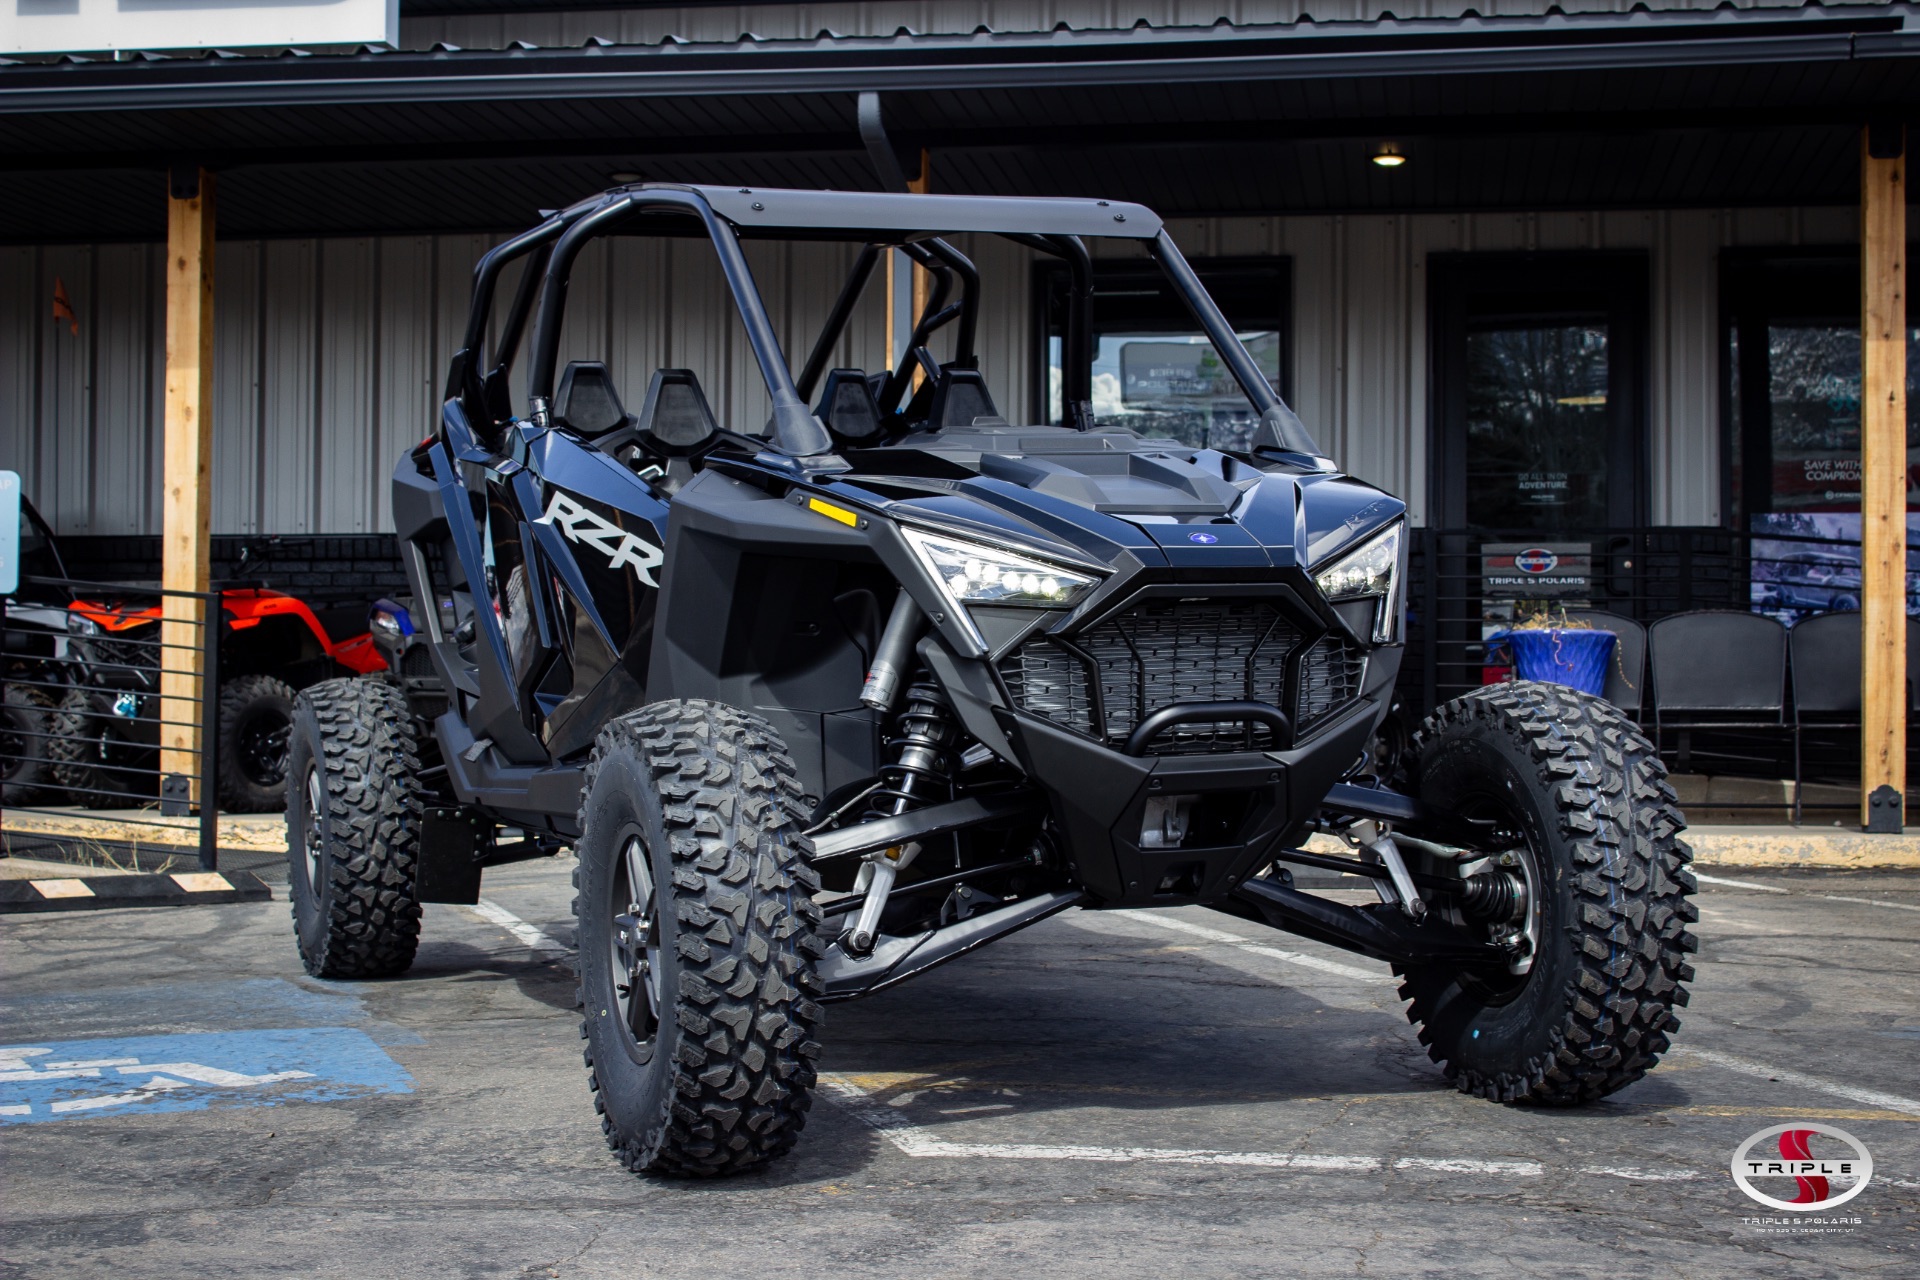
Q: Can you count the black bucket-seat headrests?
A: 4